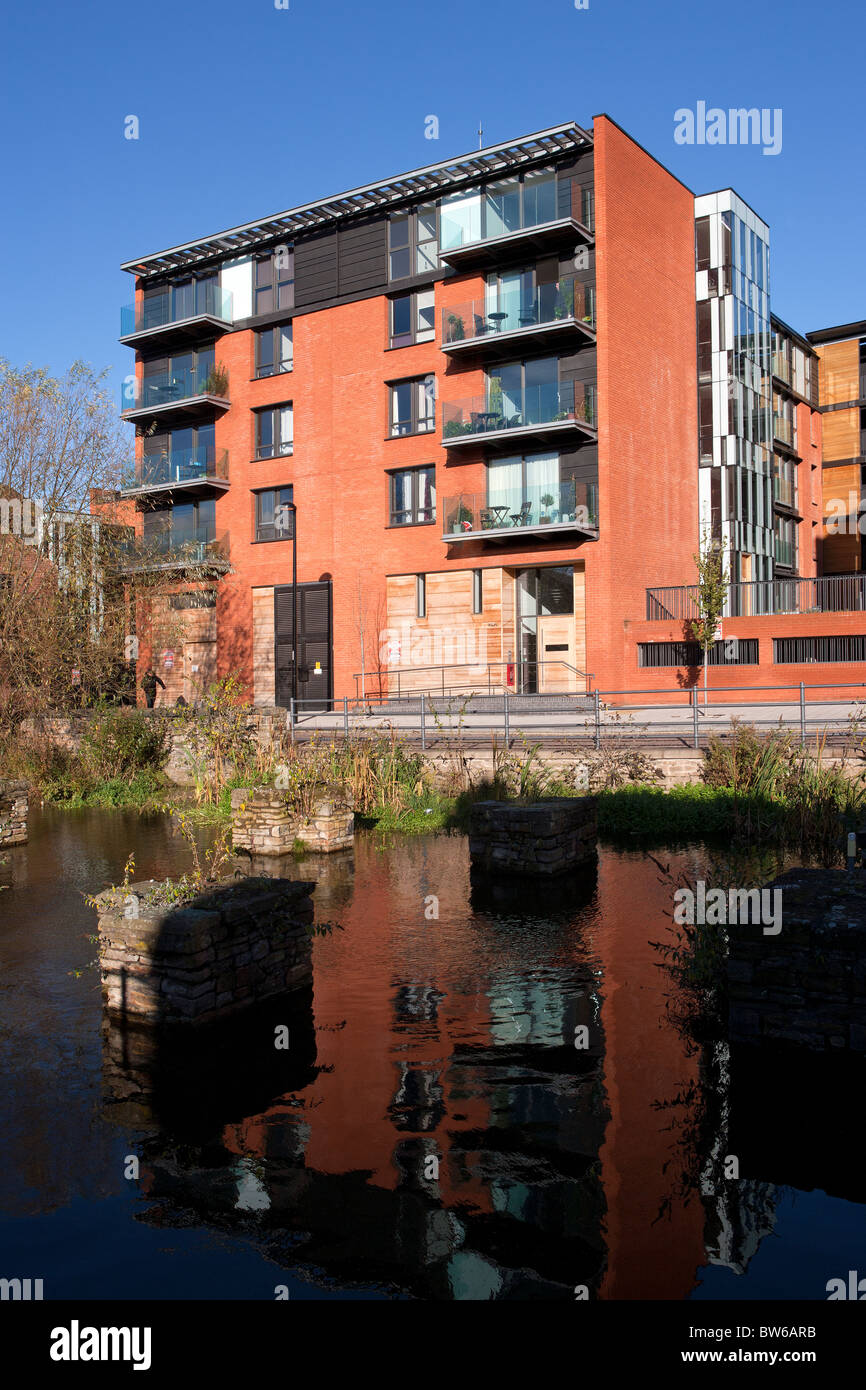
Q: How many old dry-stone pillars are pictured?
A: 5